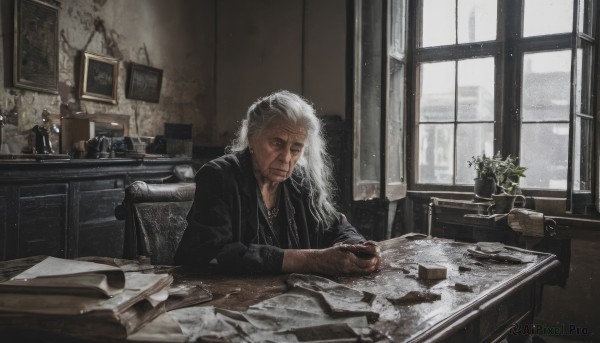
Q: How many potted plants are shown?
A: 2